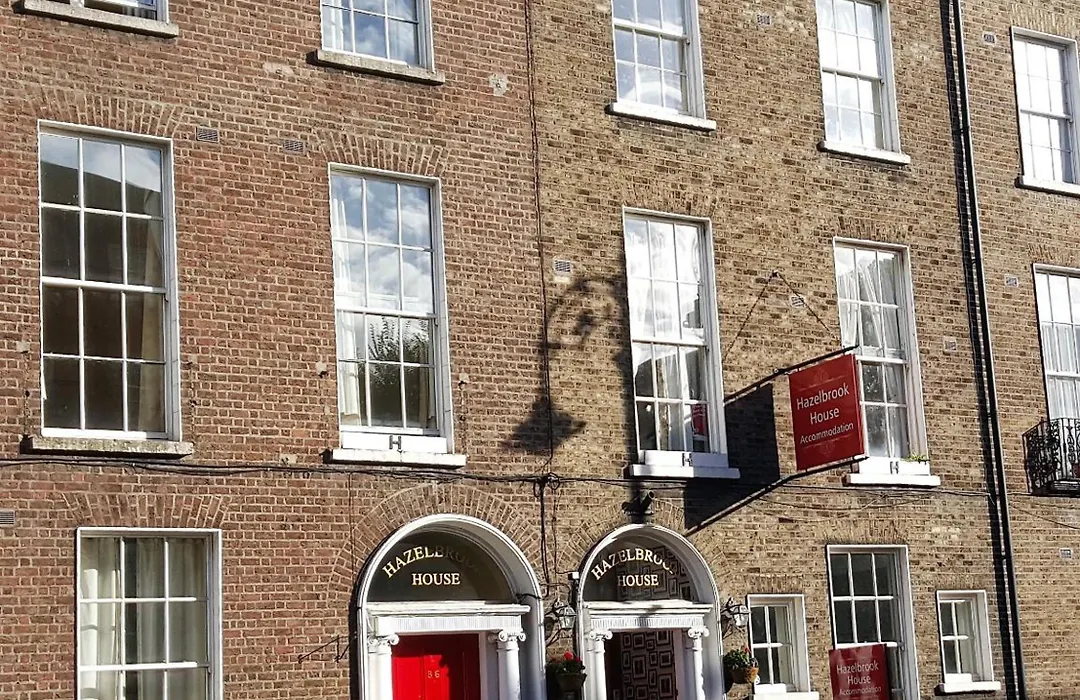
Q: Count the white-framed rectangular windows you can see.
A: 14